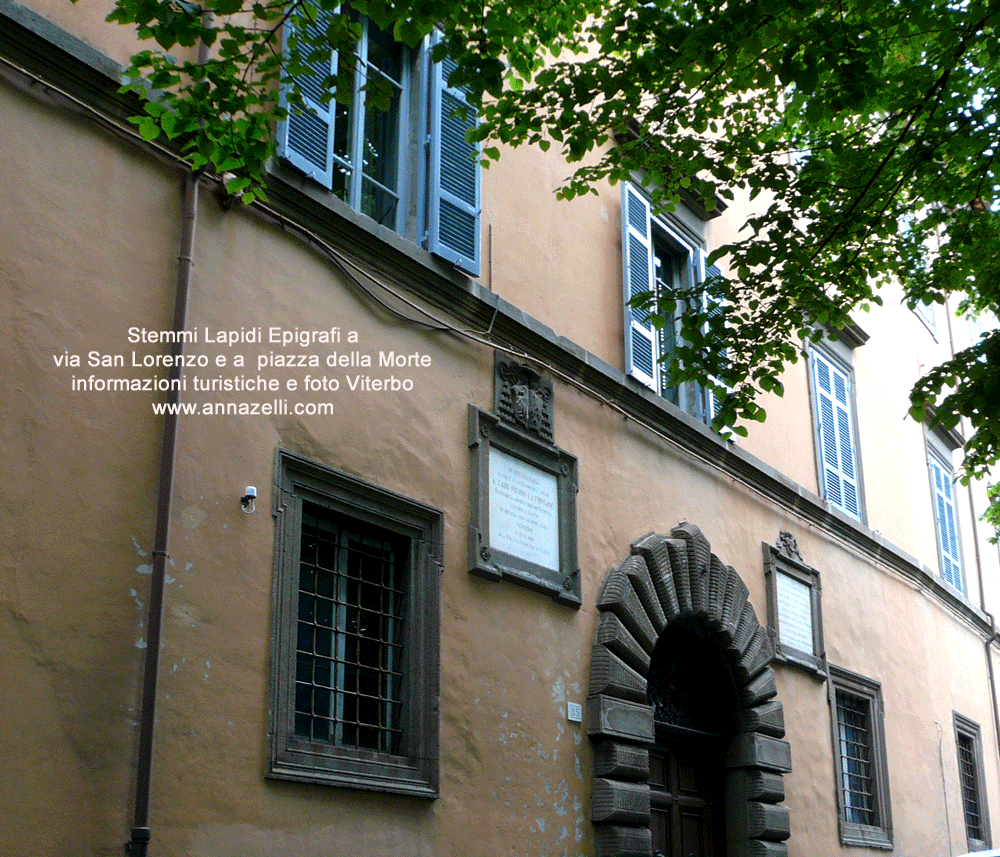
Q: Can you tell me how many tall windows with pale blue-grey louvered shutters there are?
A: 4